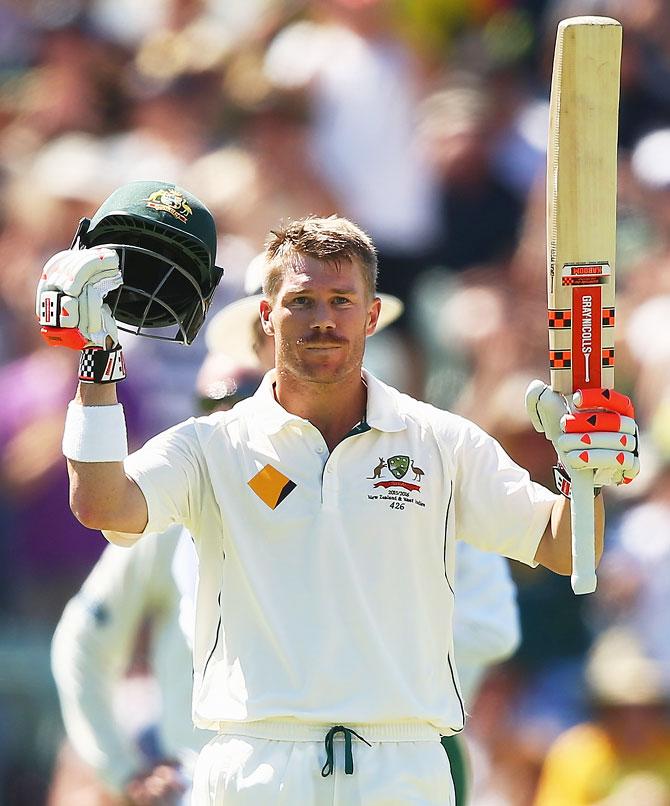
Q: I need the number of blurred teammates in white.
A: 2